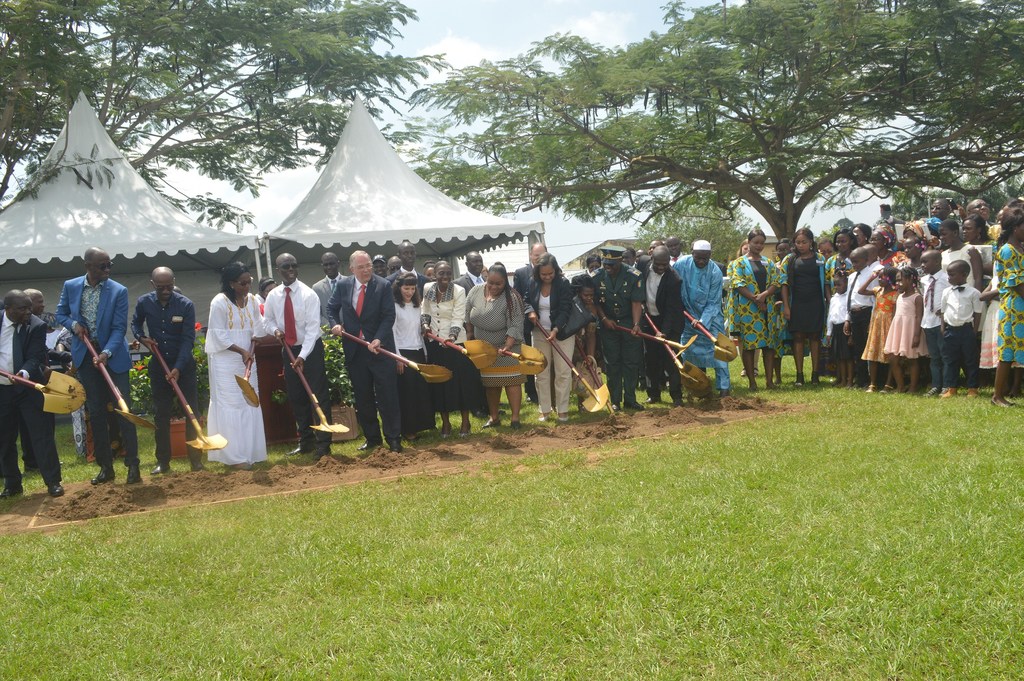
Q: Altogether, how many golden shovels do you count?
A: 13